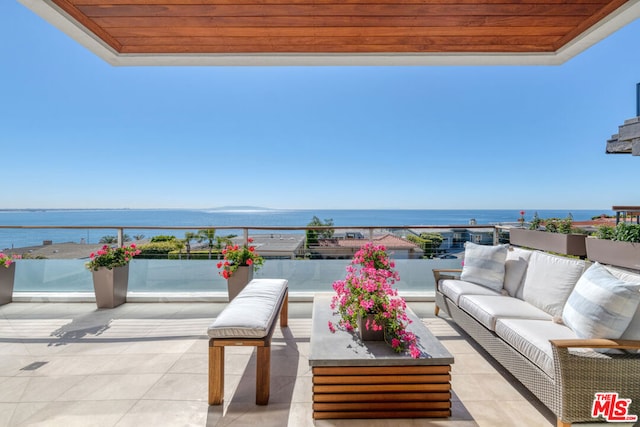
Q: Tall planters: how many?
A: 3